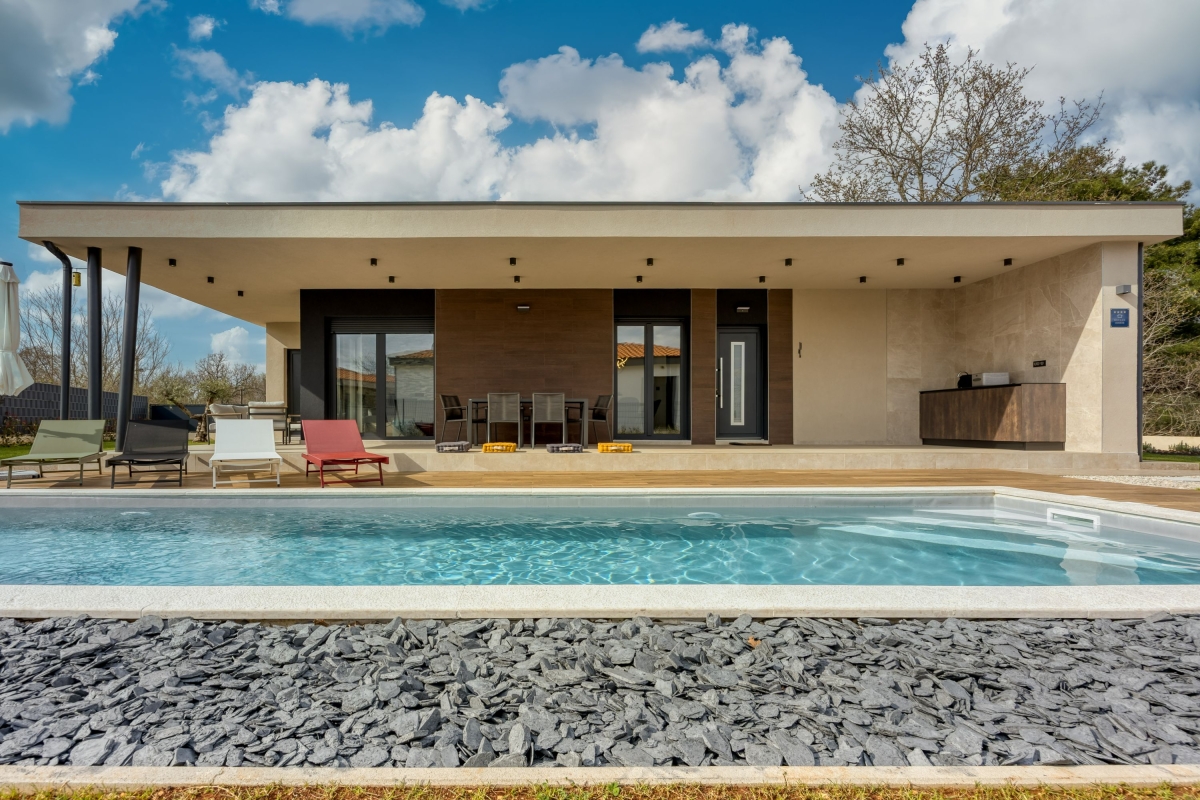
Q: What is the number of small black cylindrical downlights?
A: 15